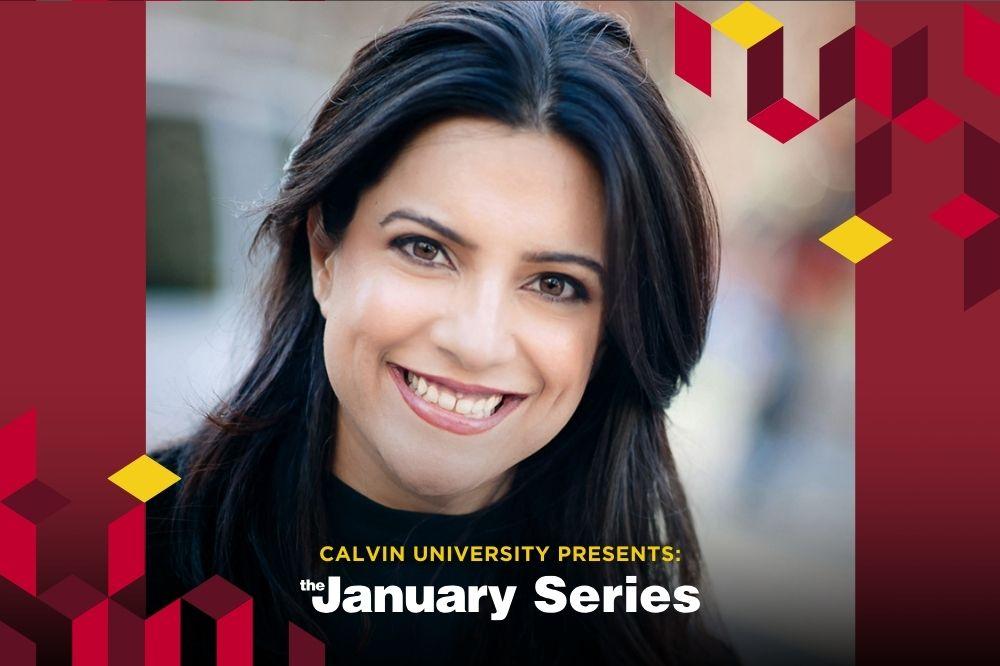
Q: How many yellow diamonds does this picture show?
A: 3